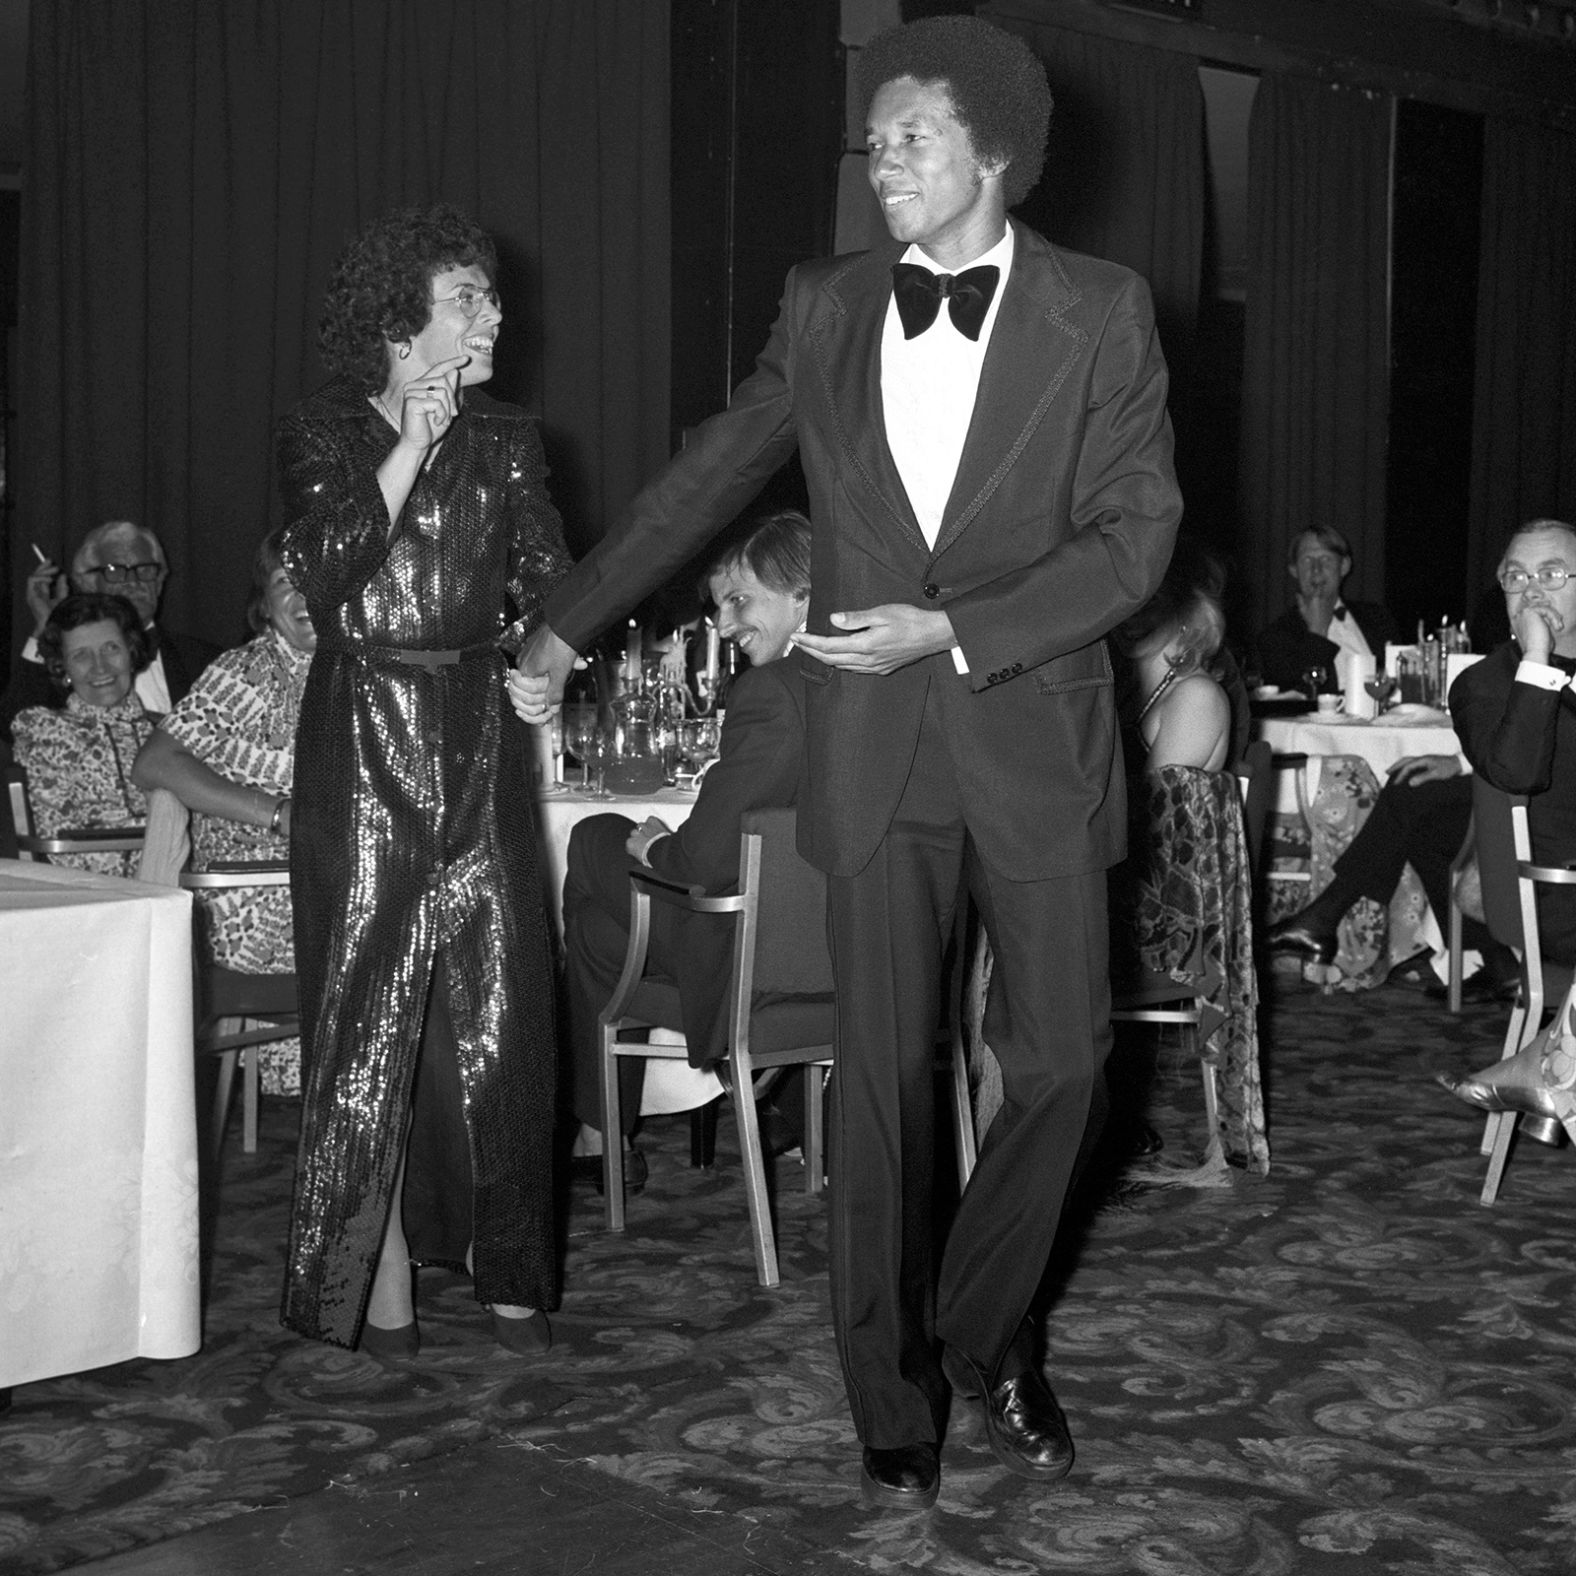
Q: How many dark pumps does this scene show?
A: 2